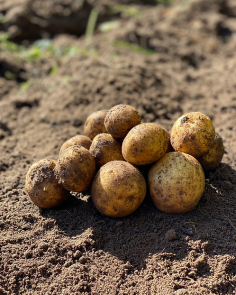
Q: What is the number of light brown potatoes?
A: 11